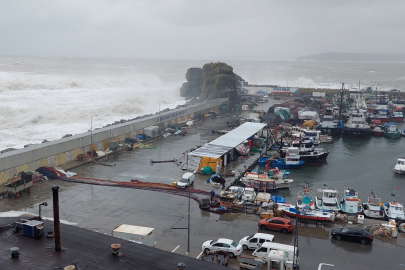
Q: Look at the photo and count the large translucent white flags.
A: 0